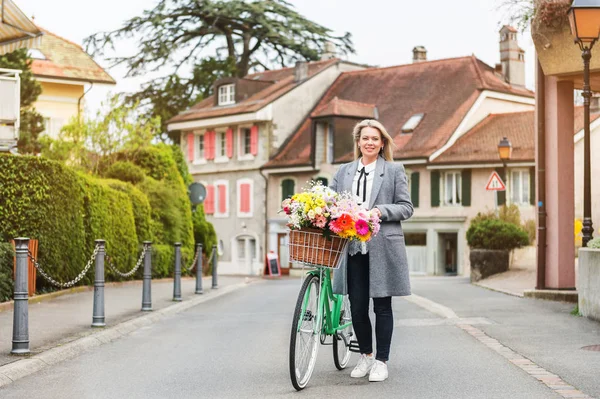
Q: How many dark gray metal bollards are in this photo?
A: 6